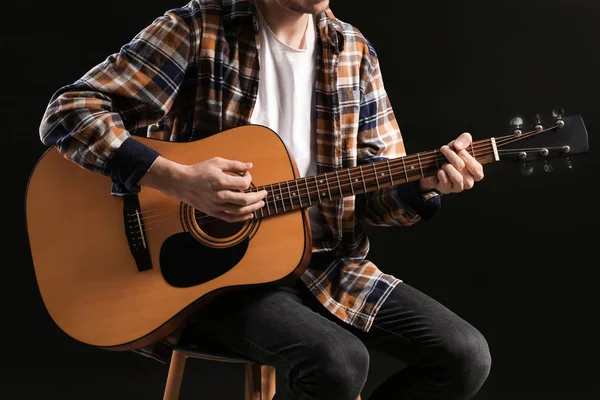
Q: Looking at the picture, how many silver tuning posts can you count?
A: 6